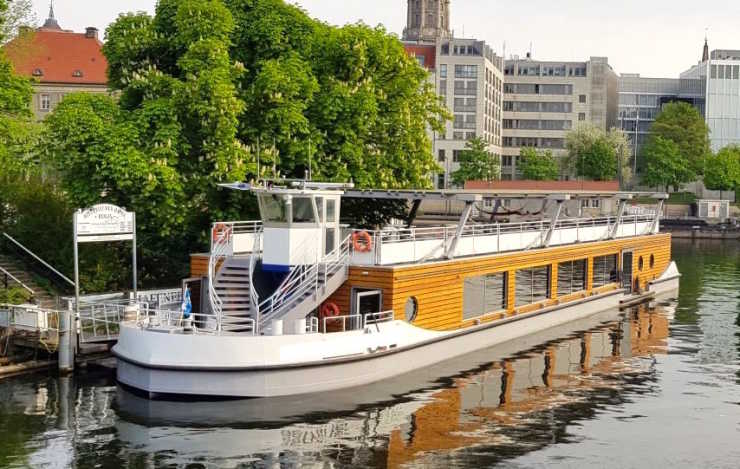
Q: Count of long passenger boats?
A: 1